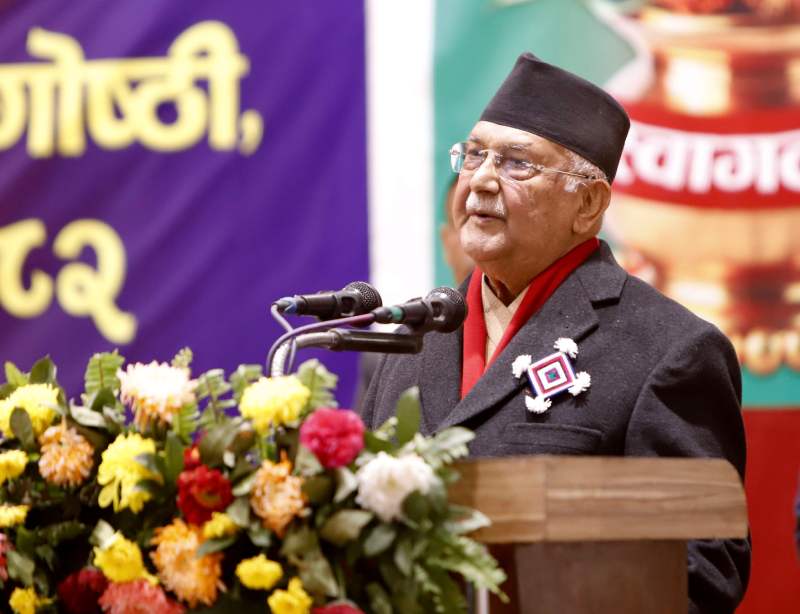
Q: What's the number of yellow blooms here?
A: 10